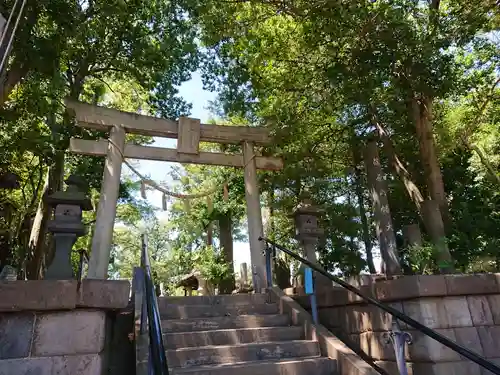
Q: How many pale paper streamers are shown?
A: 5